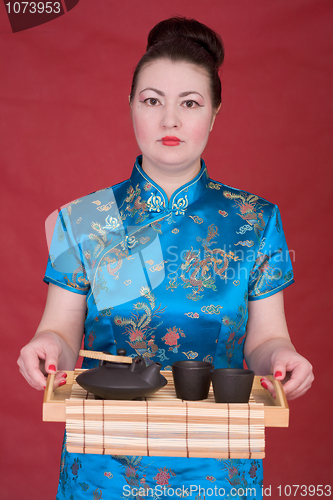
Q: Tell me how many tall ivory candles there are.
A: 0